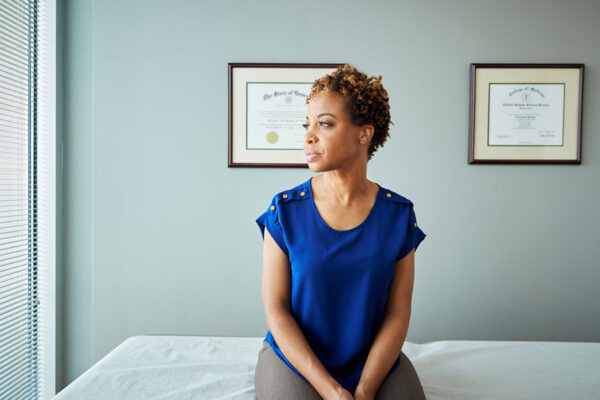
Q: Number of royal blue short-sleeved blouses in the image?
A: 1